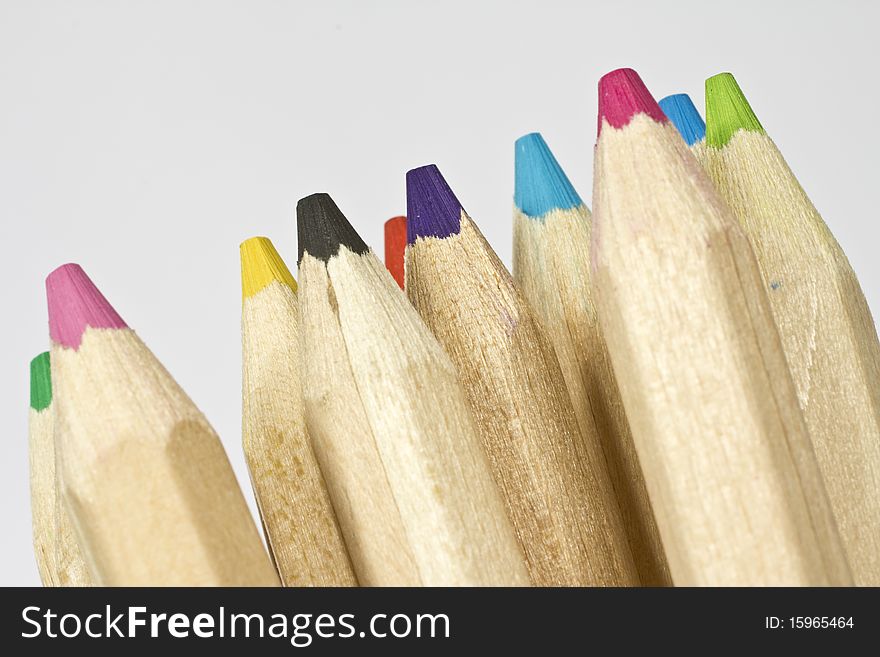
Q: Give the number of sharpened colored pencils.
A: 10